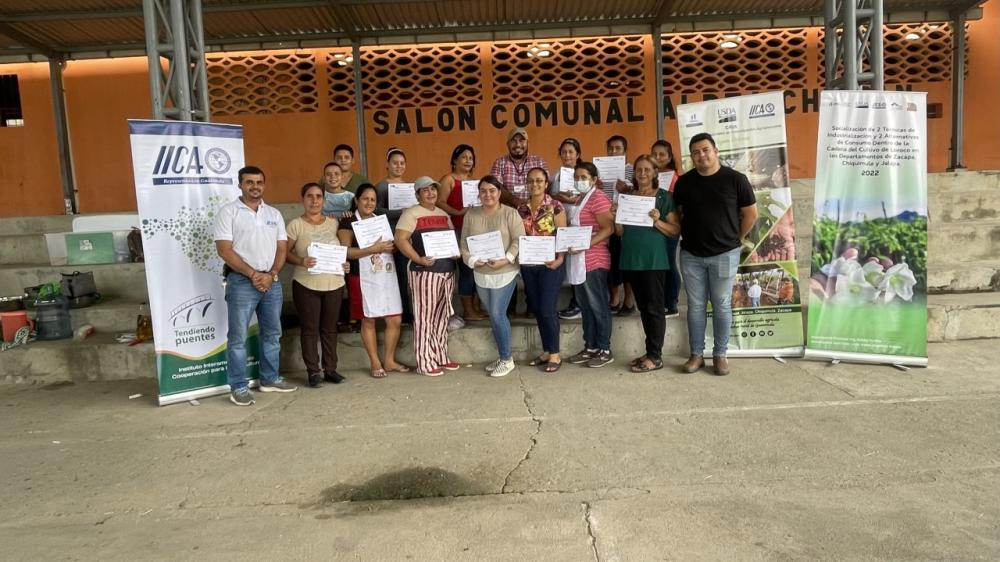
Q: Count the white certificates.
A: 12